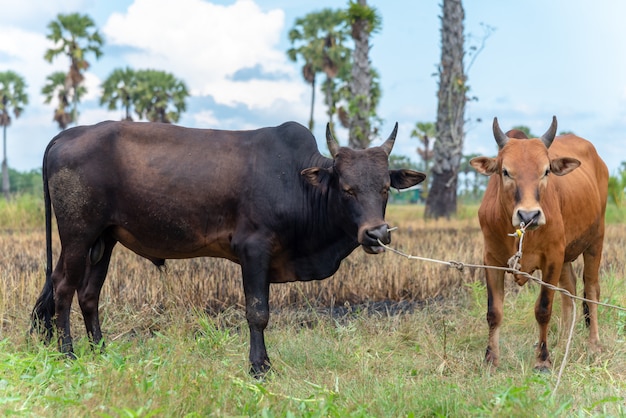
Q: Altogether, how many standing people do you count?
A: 0